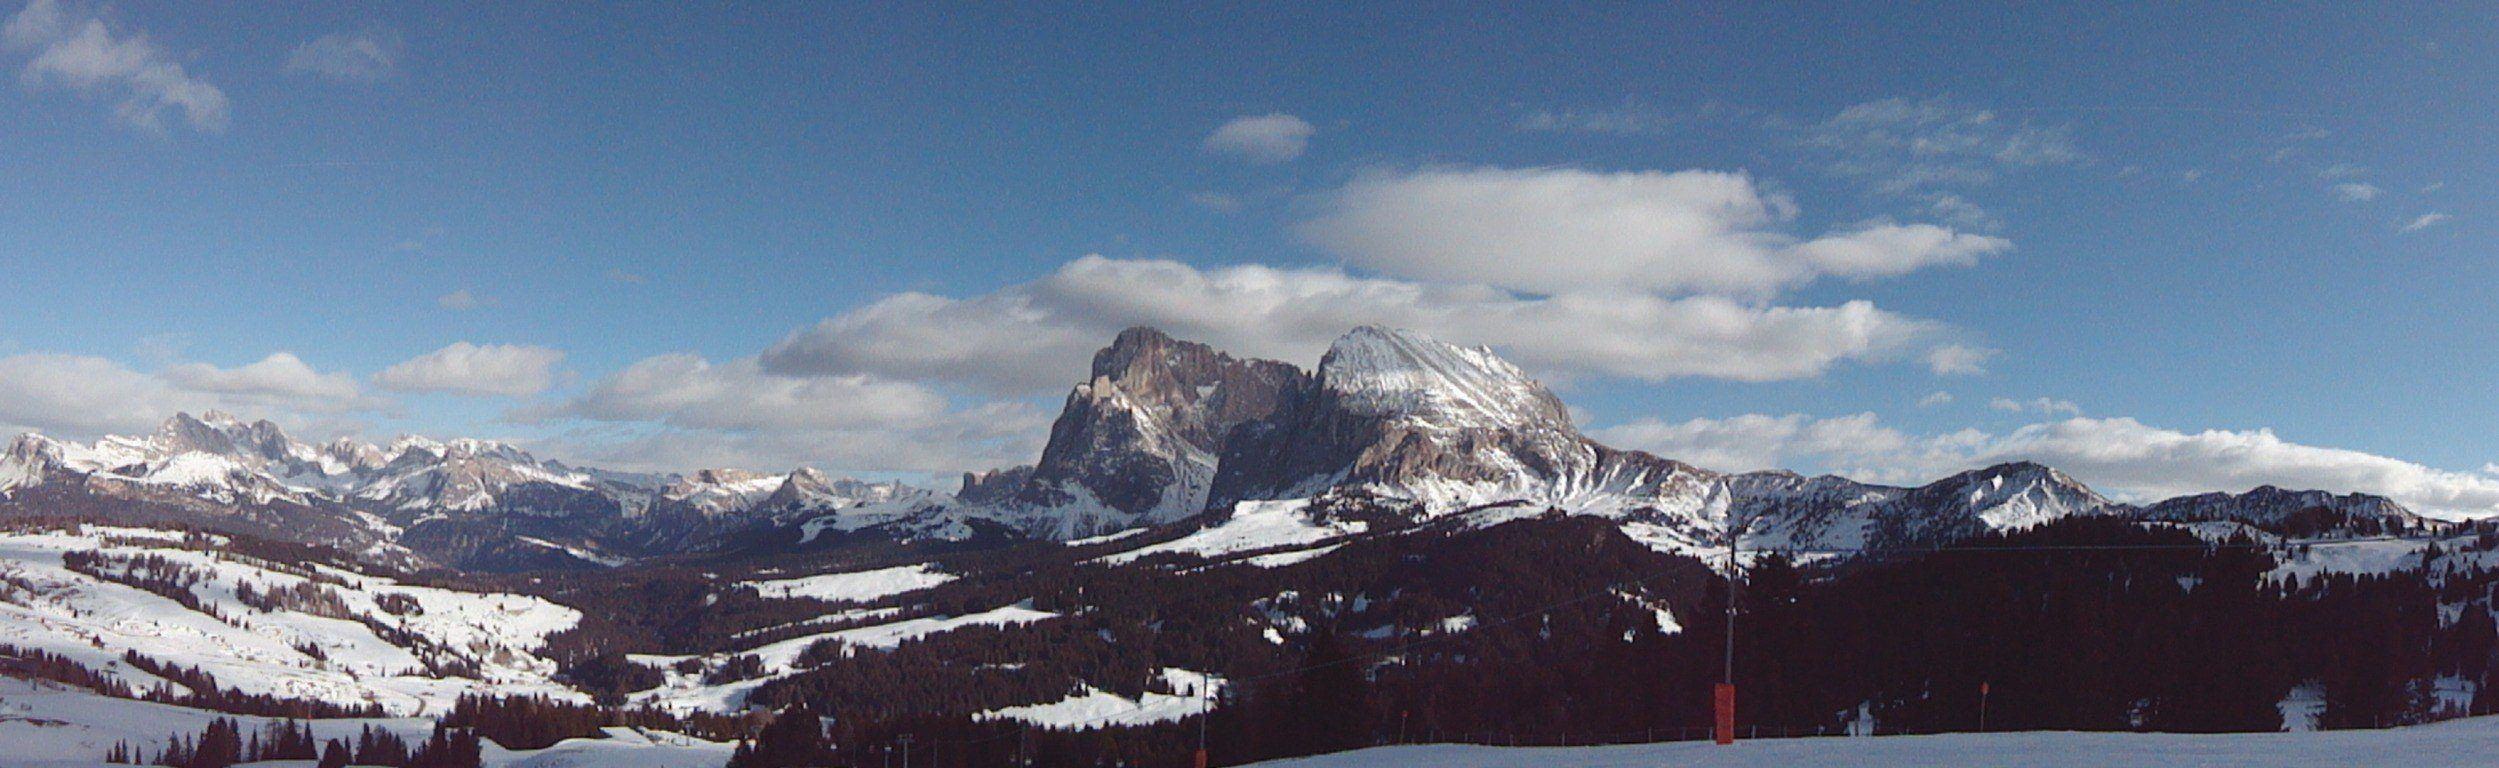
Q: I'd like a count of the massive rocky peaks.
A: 2